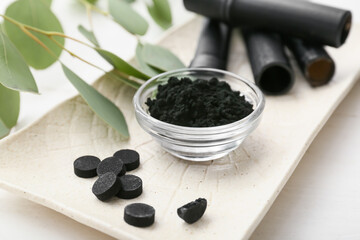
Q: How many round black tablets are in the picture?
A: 6